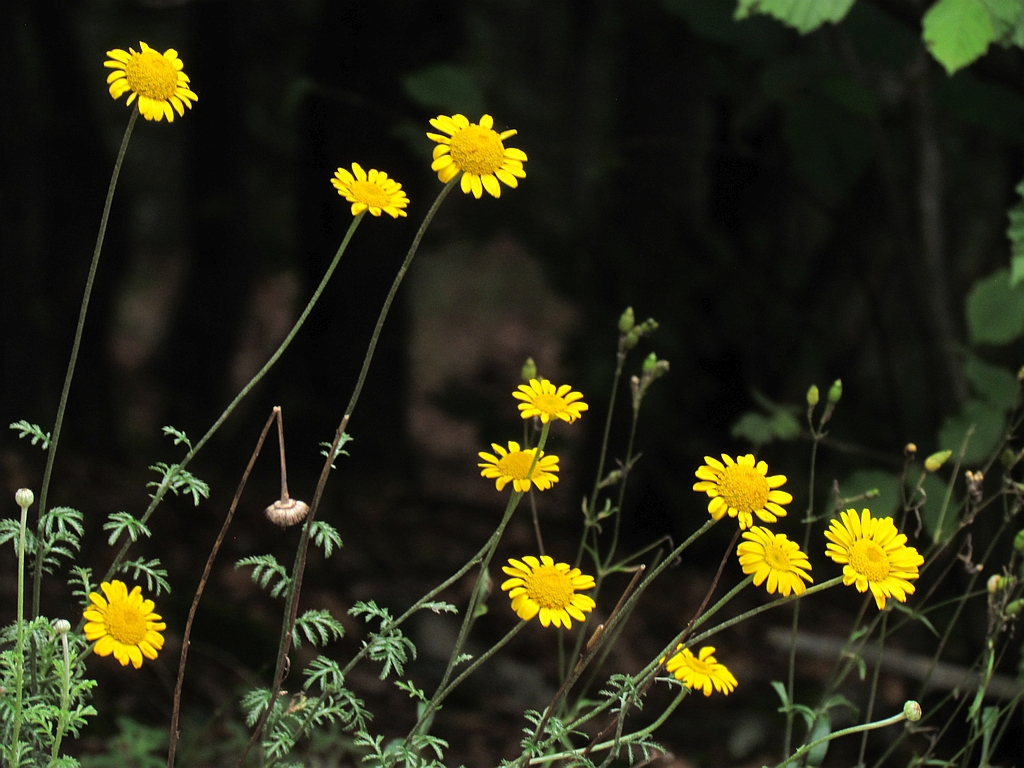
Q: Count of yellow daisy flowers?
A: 11